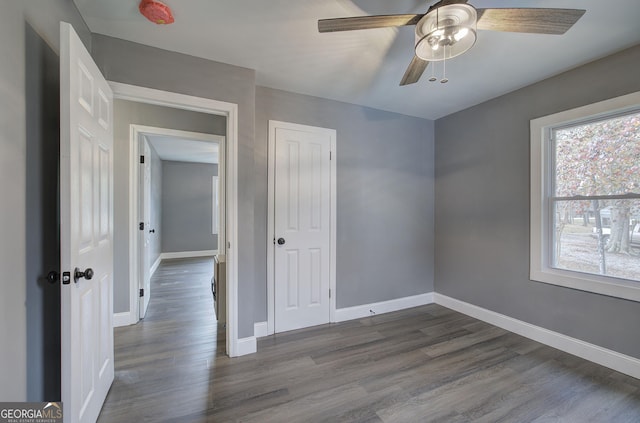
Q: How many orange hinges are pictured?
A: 0